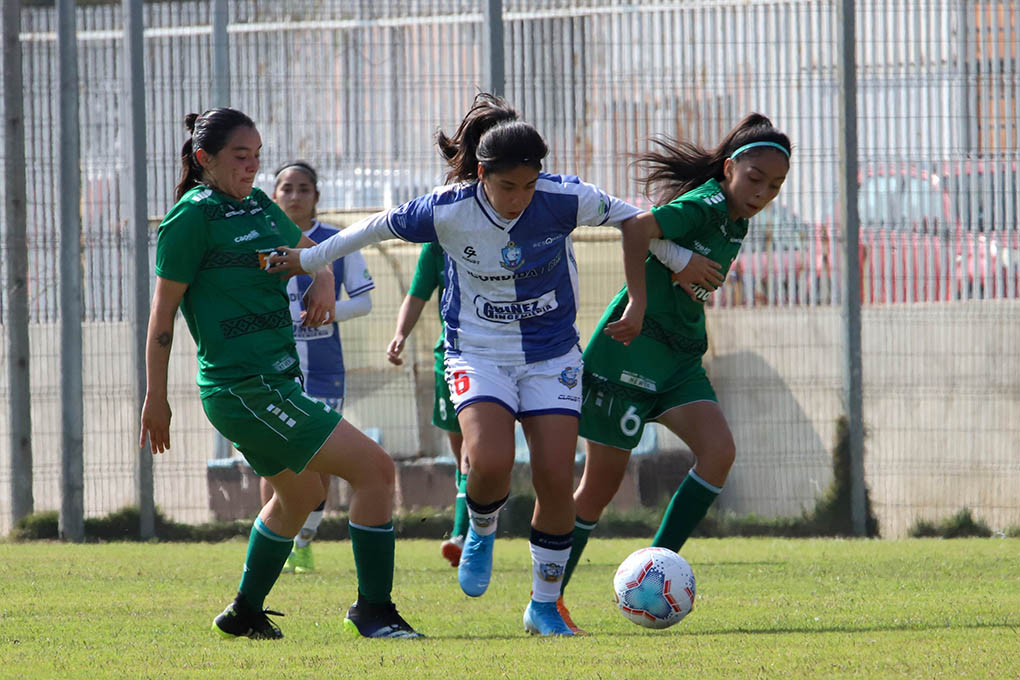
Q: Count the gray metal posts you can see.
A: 6